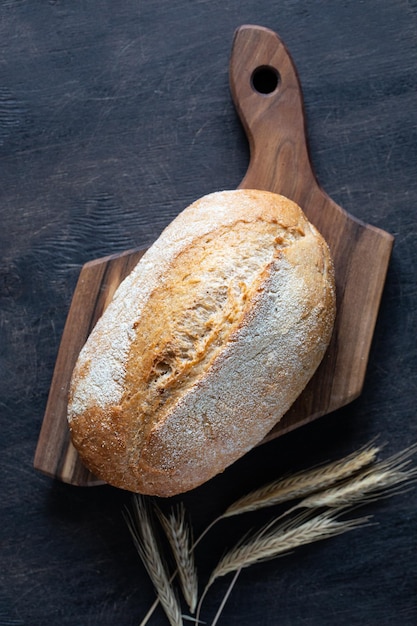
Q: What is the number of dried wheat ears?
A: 5